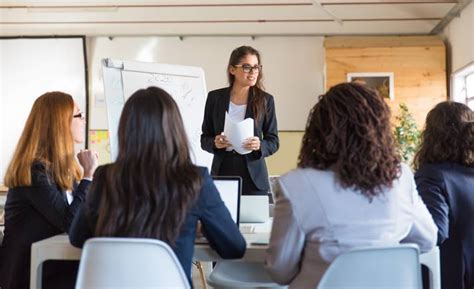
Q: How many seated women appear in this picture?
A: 4